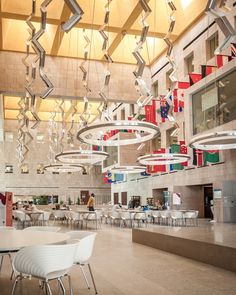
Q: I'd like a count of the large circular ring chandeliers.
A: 6